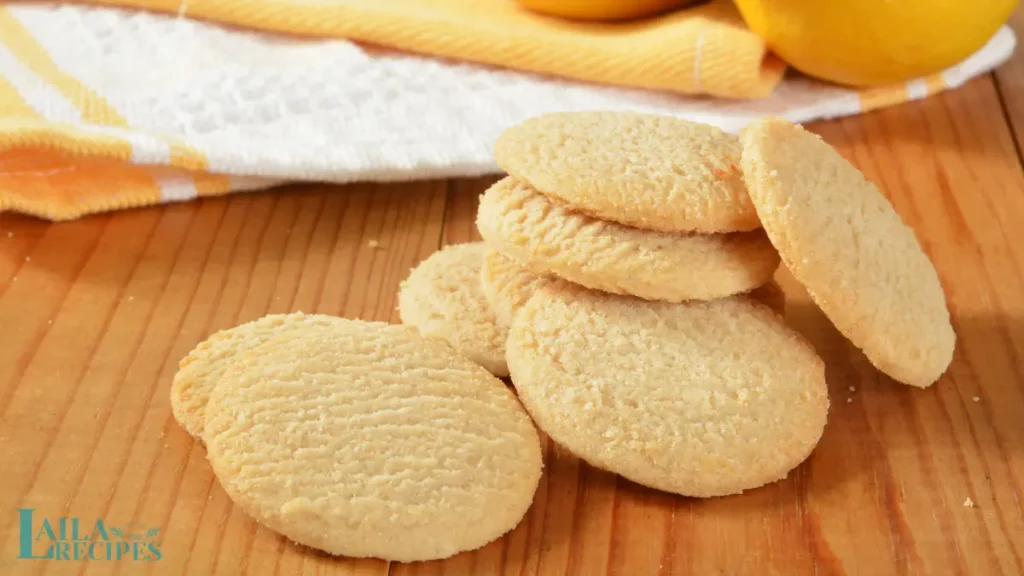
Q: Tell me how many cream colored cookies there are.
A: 8